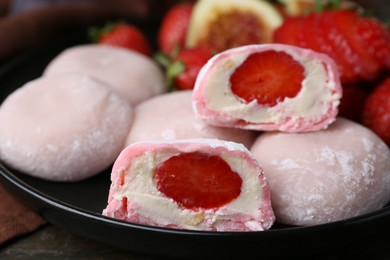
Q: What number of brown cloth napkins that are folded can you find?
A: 1